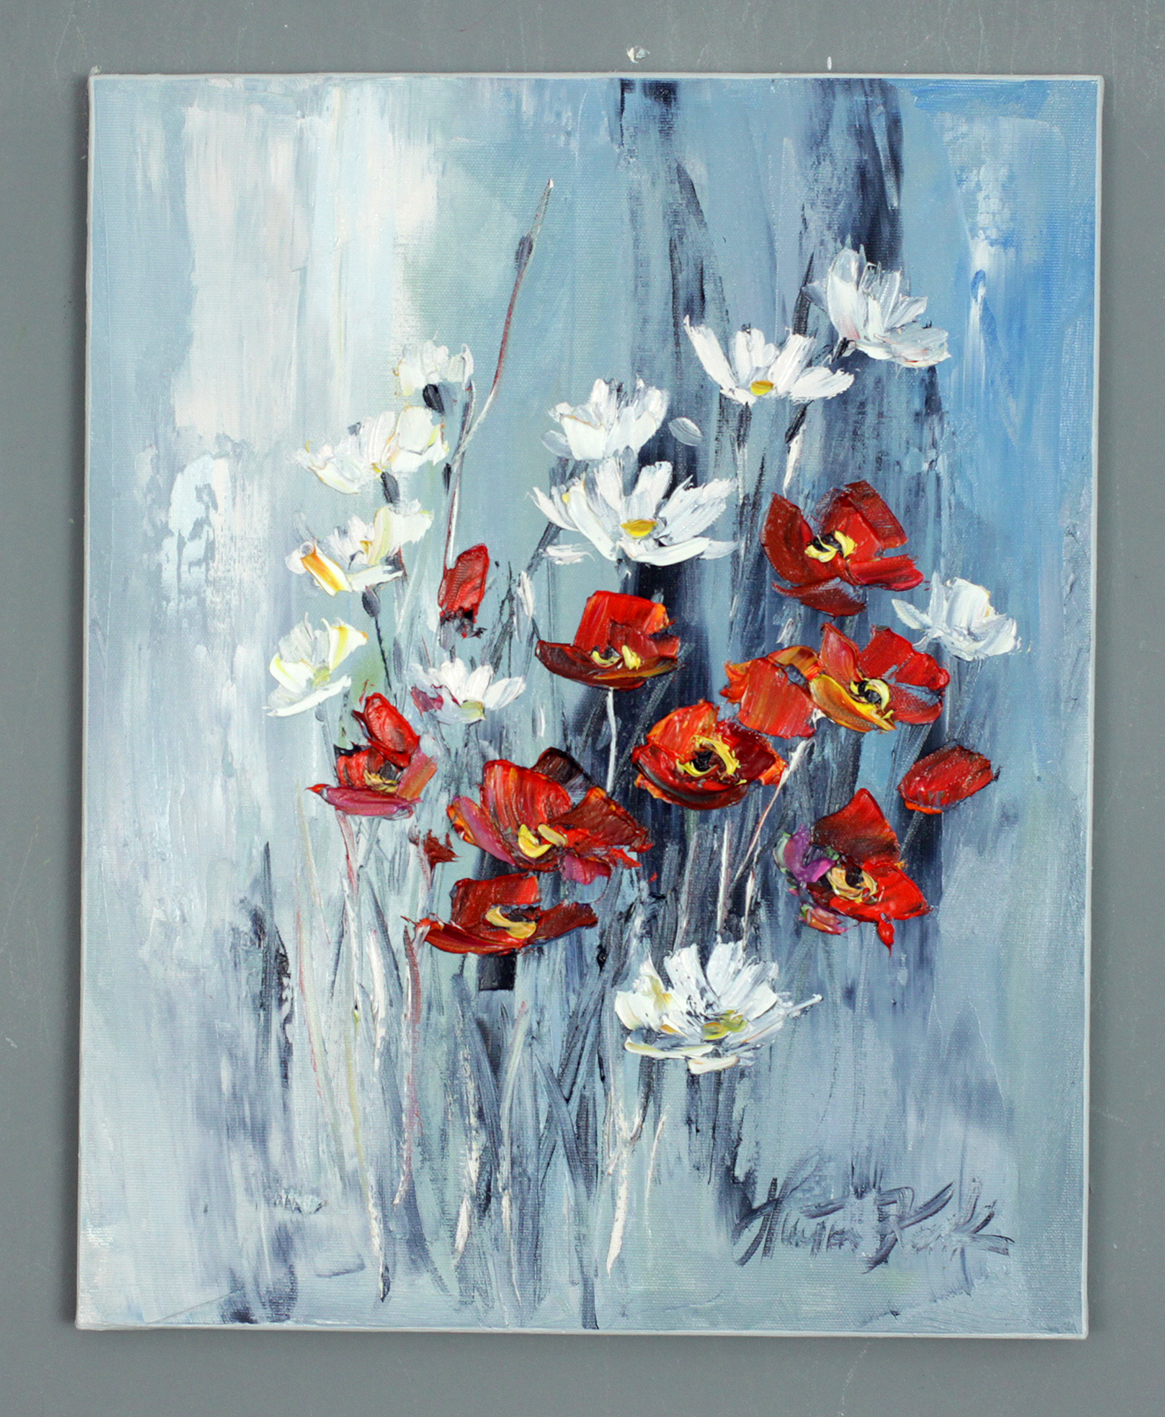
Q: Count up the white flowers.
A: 11